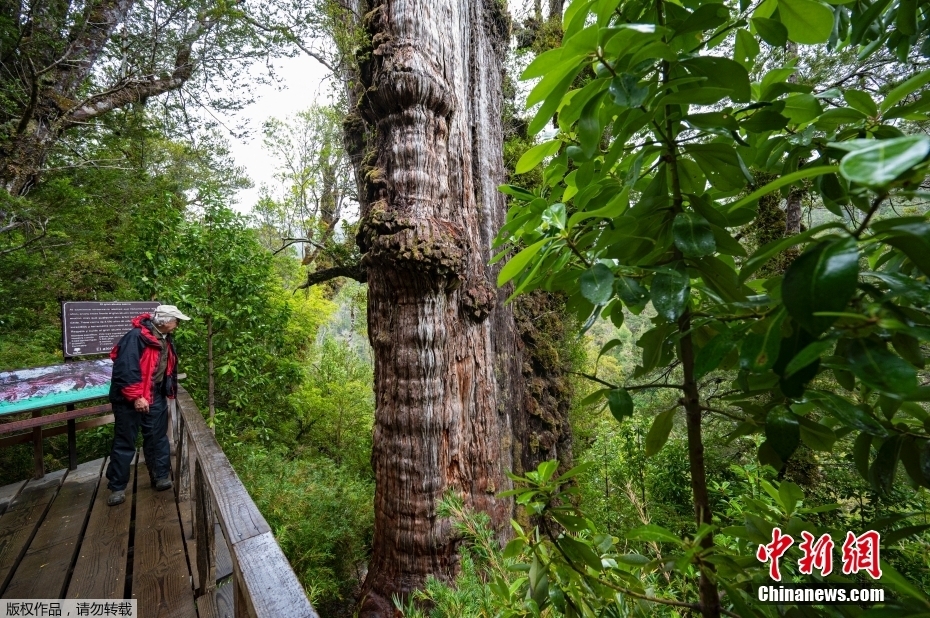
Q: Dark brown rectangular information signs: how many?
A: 1